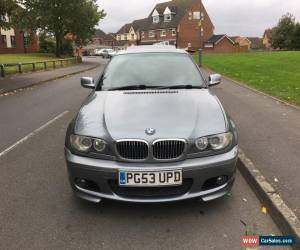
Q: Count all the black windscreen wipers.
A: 2